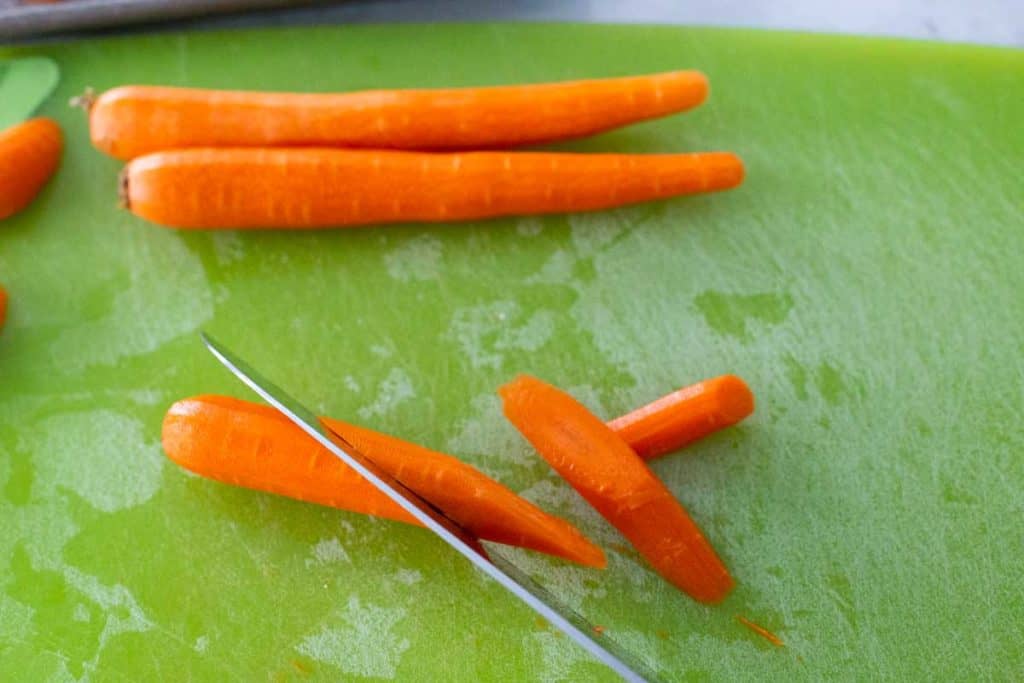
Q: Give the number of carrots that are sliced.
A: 1